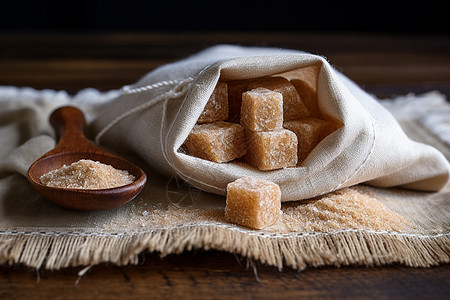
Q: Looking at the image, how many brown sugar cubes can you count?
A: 7